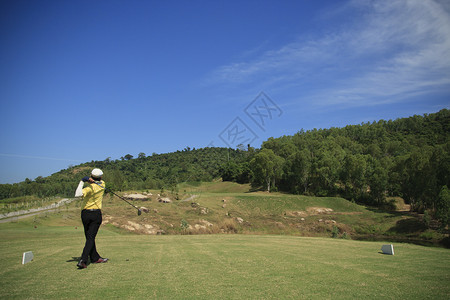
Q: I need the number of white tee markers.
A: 2